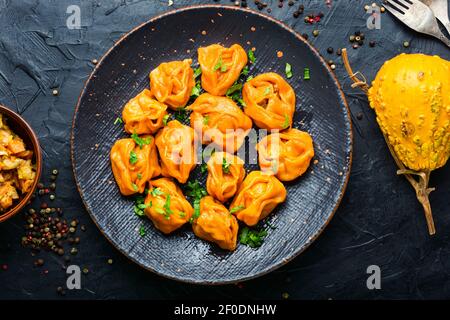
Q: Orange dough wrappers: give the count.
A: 12